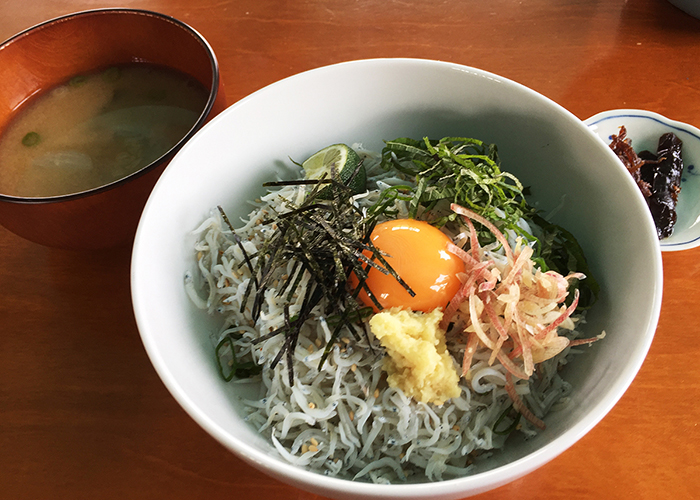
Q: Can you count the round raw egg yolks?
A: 1